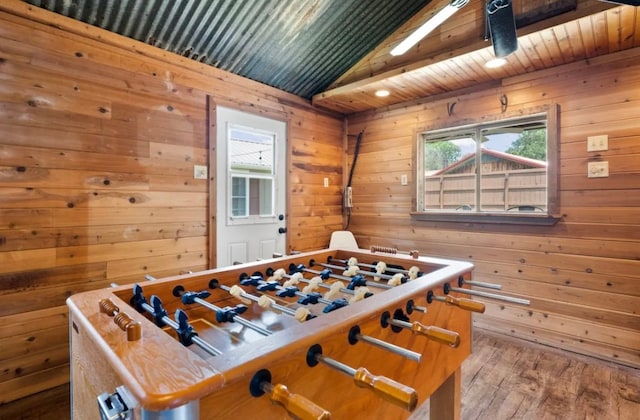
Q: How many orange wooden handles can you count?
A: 4